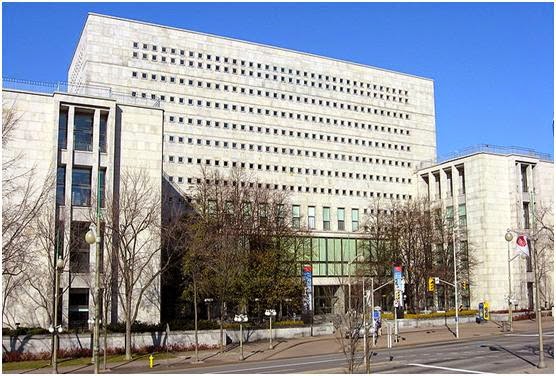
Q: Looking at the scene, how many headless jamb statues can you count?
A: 0